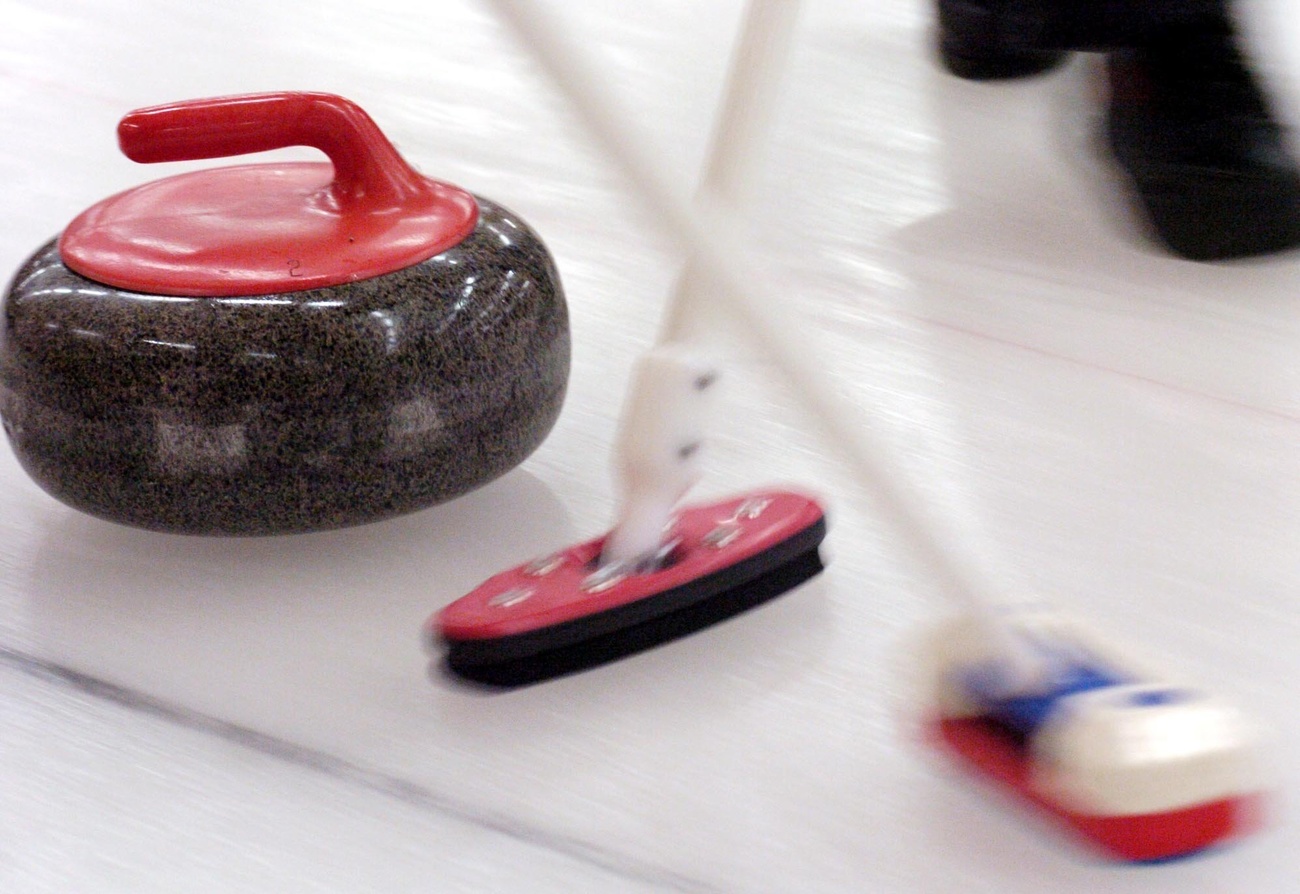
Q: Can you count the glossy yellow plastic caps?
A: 0